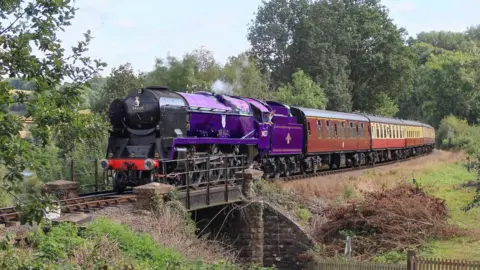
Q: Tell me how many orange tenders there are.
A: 0